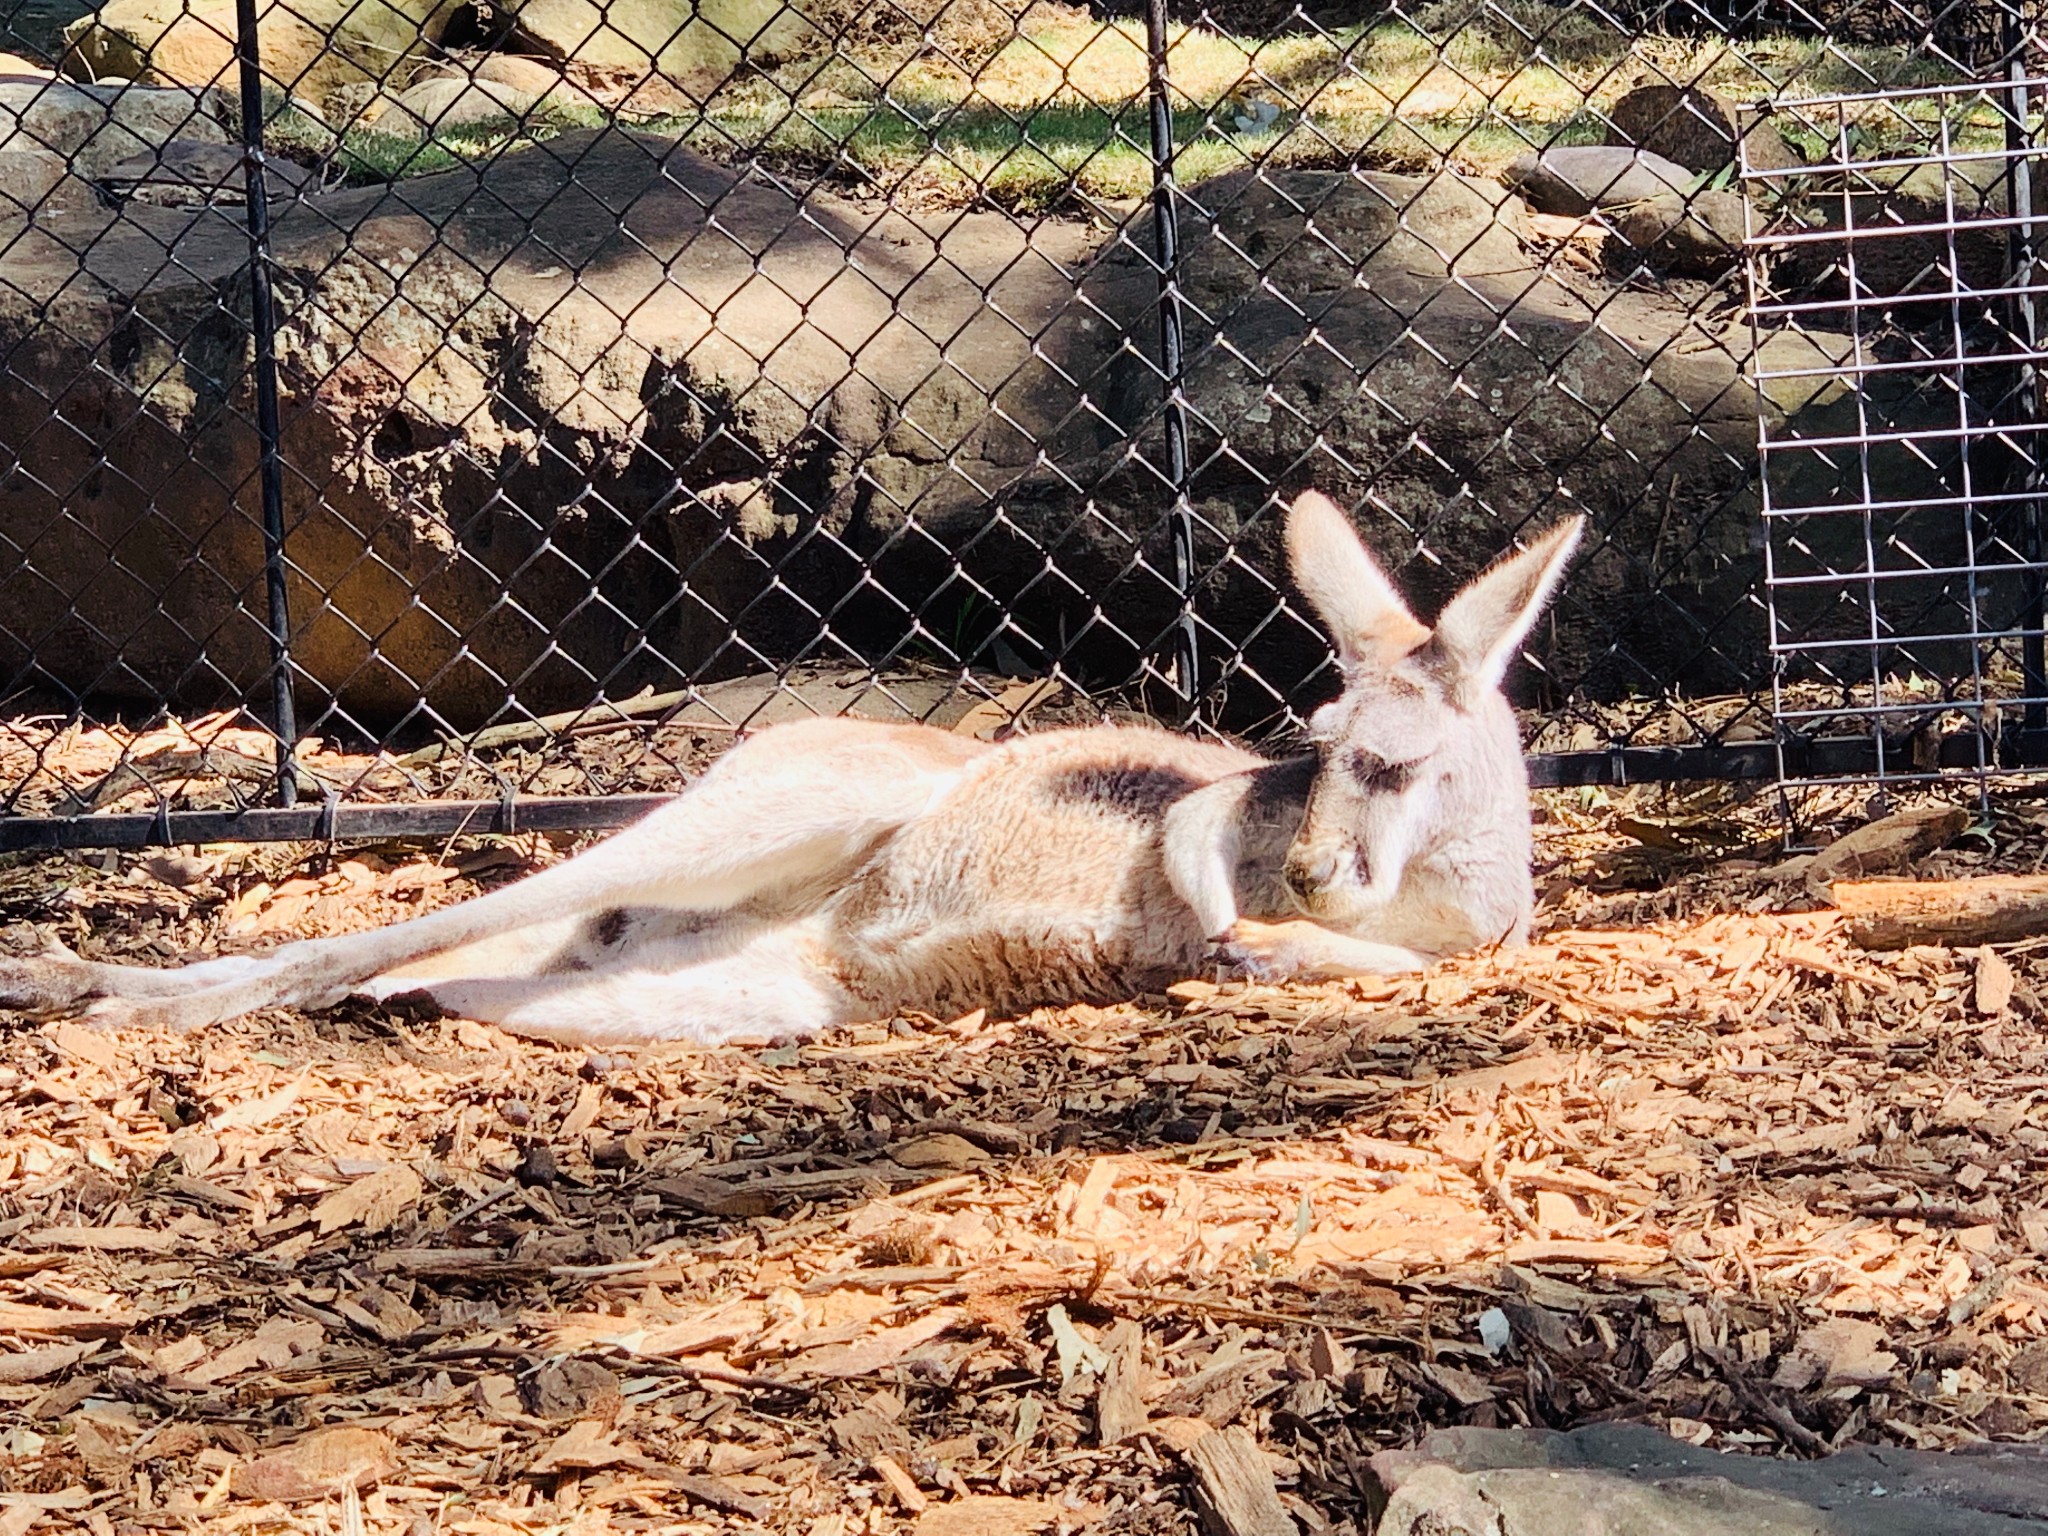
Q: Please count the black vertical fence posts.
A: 3